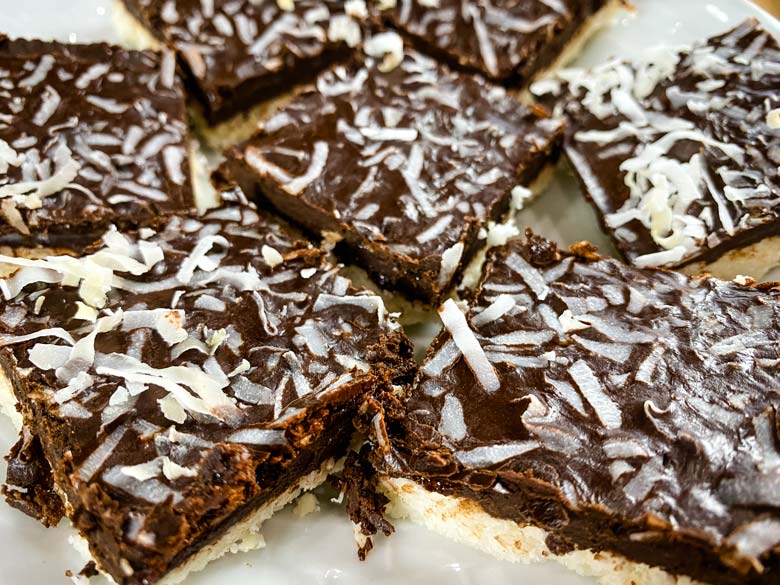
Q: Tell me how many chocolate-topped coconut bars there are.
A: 7